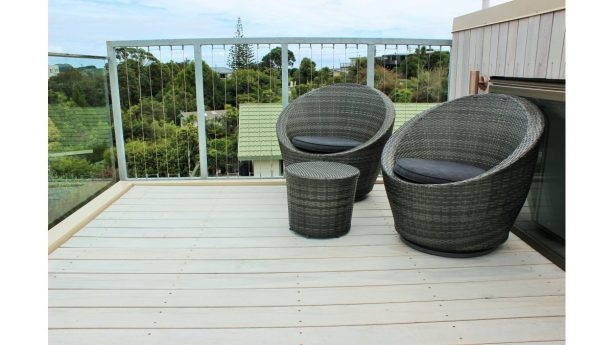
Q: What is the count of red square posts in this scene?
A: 0